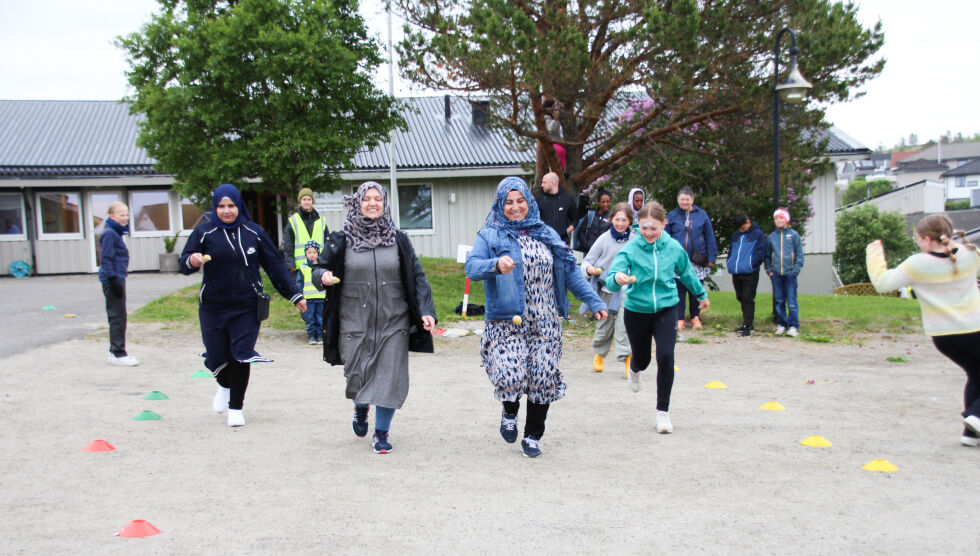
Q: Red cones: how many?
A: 2